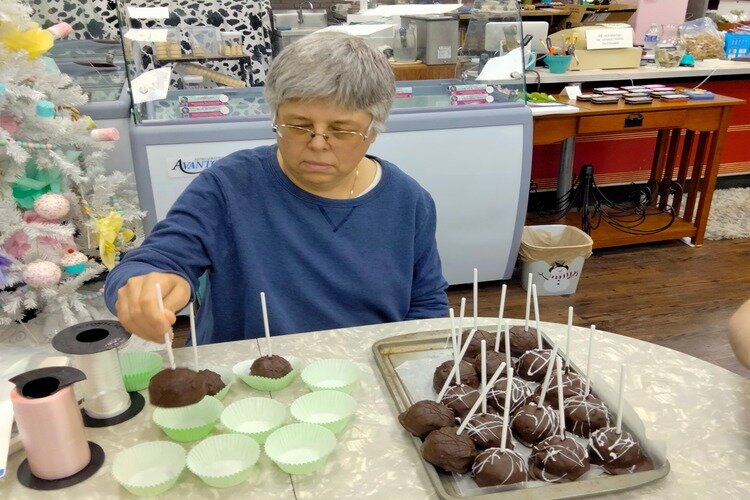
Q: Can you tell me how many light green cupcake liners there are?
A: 10